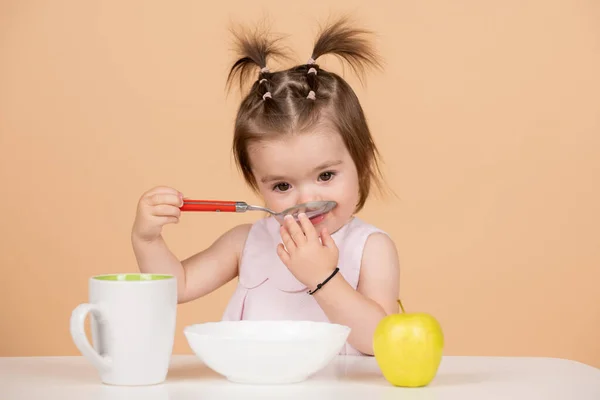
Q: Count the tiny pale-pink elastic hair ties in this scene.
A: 6